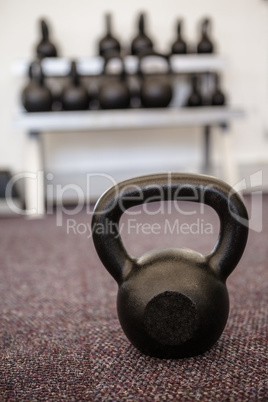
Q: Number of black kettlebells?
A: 12